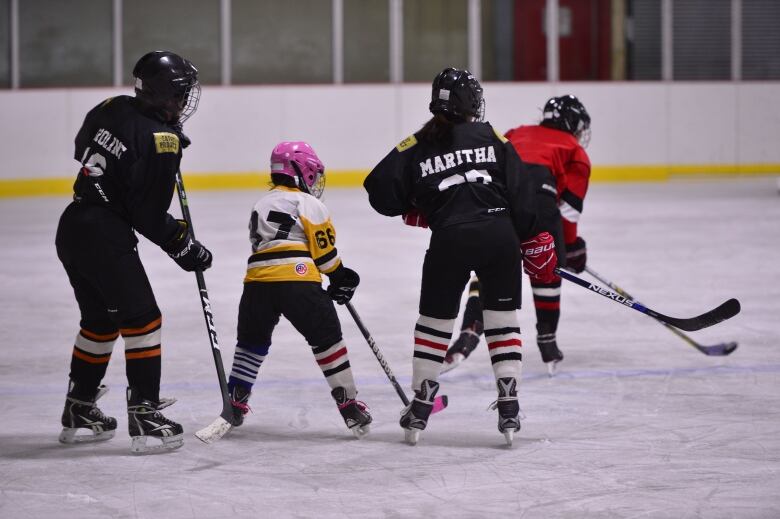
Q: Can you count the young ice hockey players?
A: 4